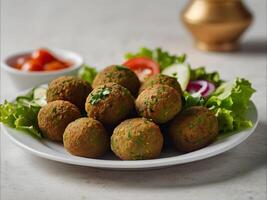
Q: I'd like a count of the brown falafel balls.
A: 9